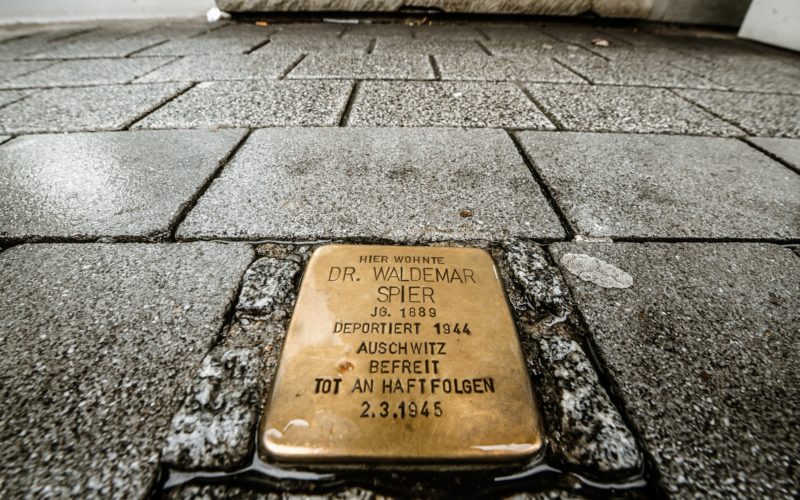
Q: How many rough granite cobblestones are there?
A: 4